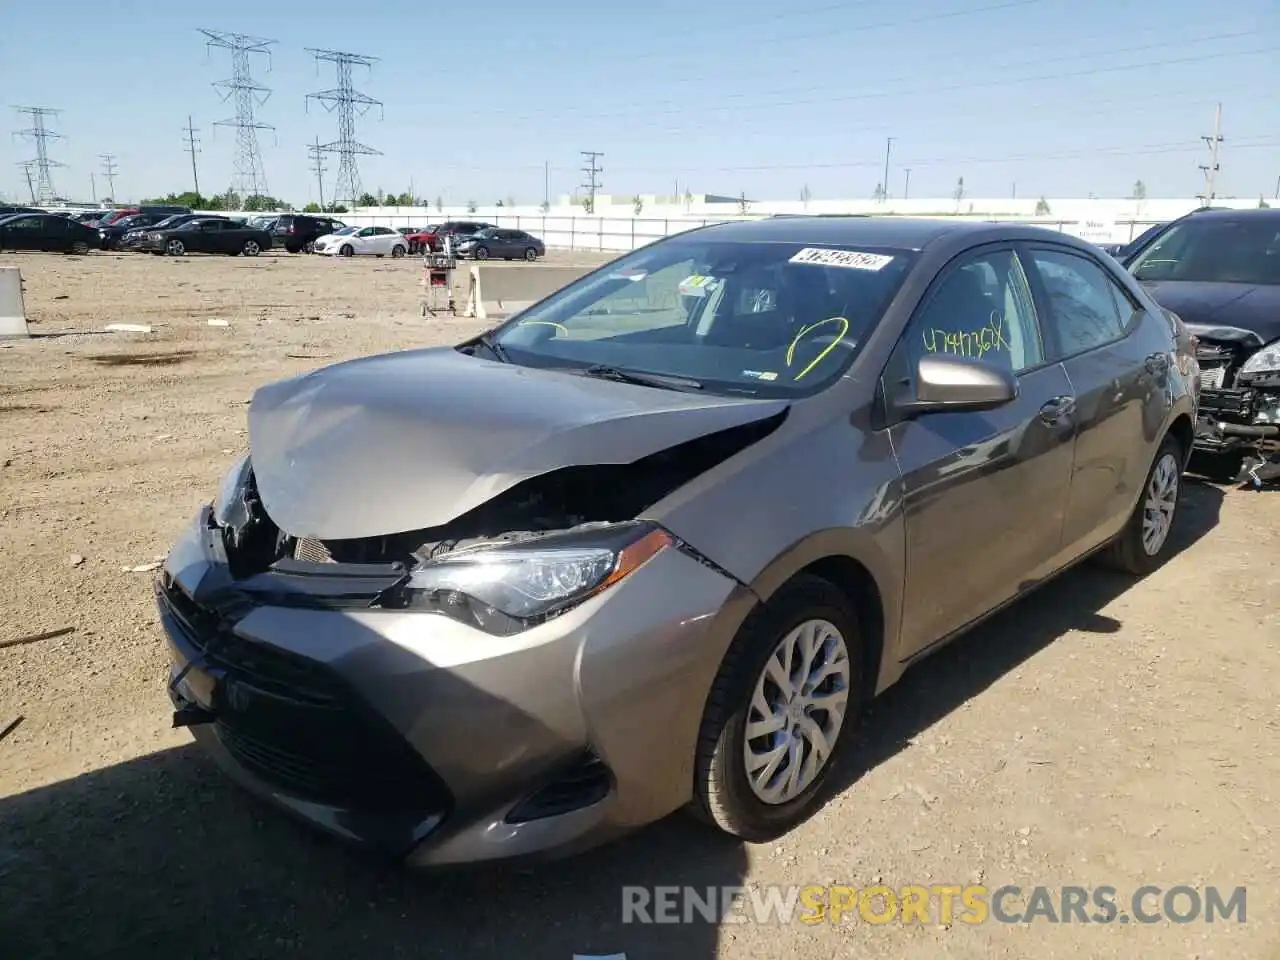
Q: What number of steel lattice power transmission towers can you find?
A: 3